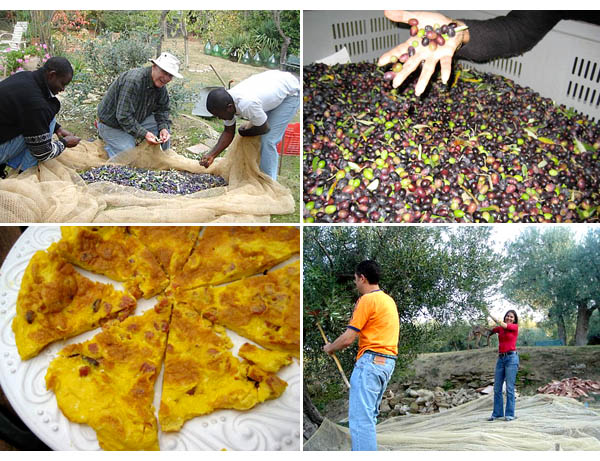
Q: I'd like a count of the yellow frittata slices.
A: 7